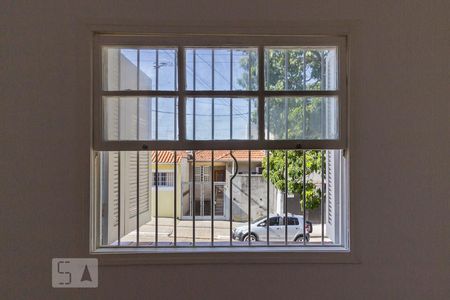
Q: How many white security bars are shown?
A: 12